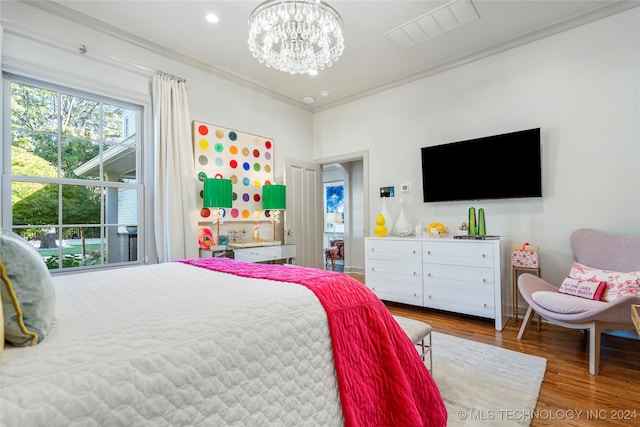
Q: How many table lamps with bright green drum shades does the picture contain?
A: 2